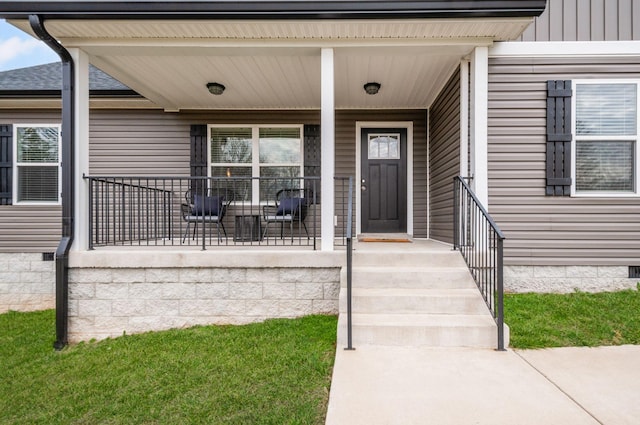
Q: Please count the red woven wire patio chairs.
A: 0